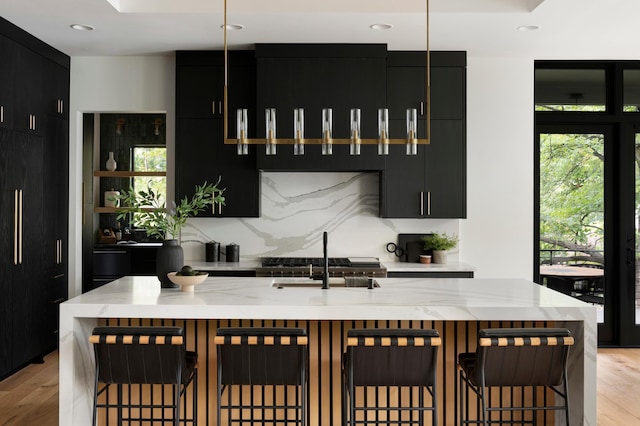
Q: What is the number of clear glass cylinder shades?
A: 7